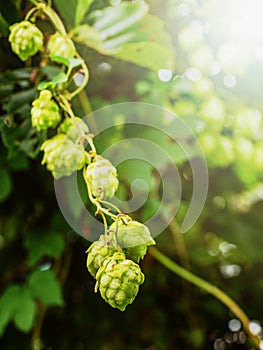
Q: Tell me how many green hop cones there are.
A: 9